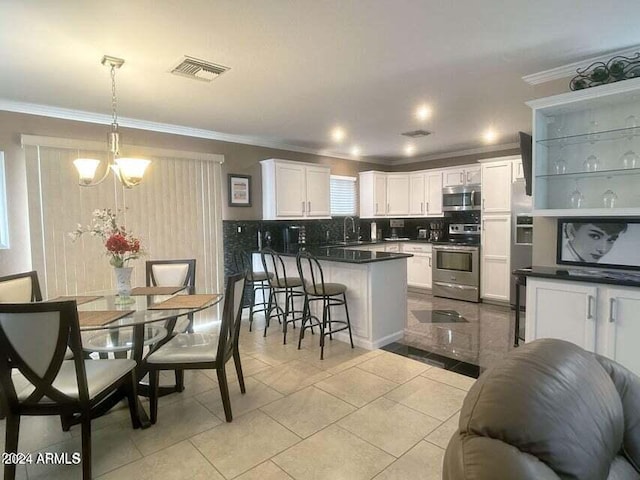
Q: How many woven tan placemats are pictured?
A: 4